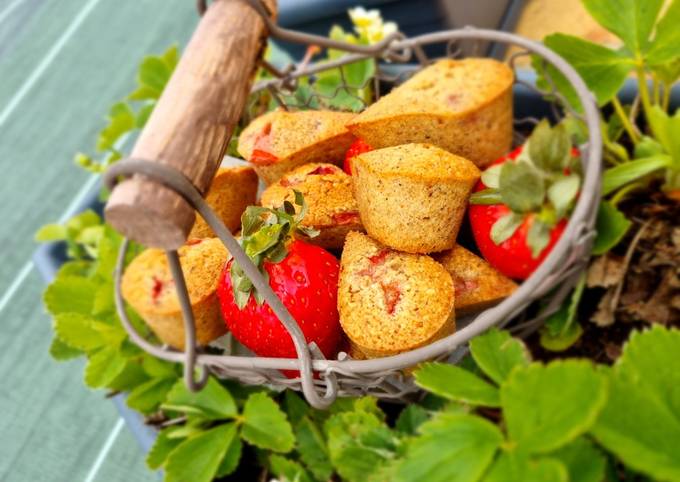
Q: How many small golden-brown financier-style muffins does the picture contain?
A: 8